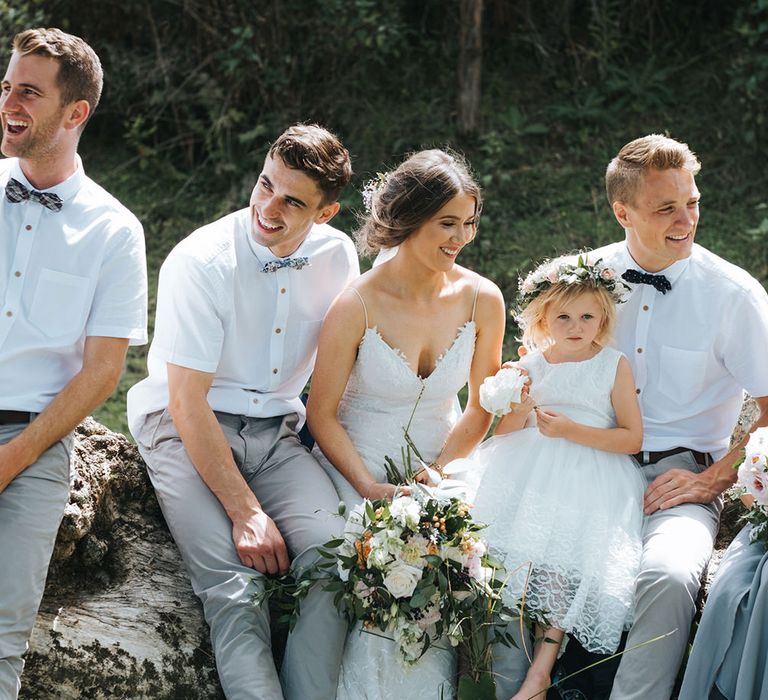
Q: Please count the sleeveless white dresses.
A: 2